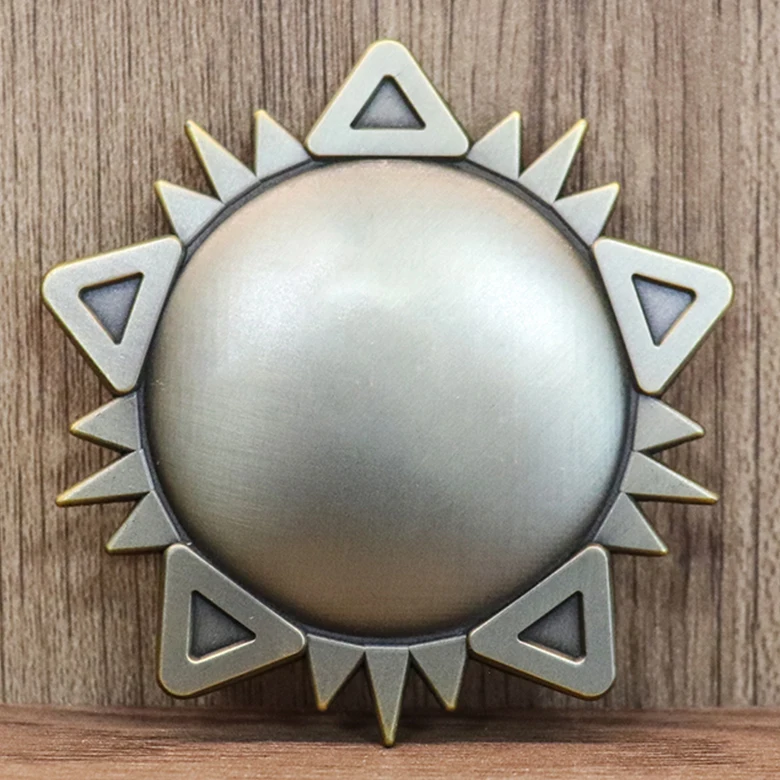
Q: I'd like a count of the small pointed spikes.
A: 15